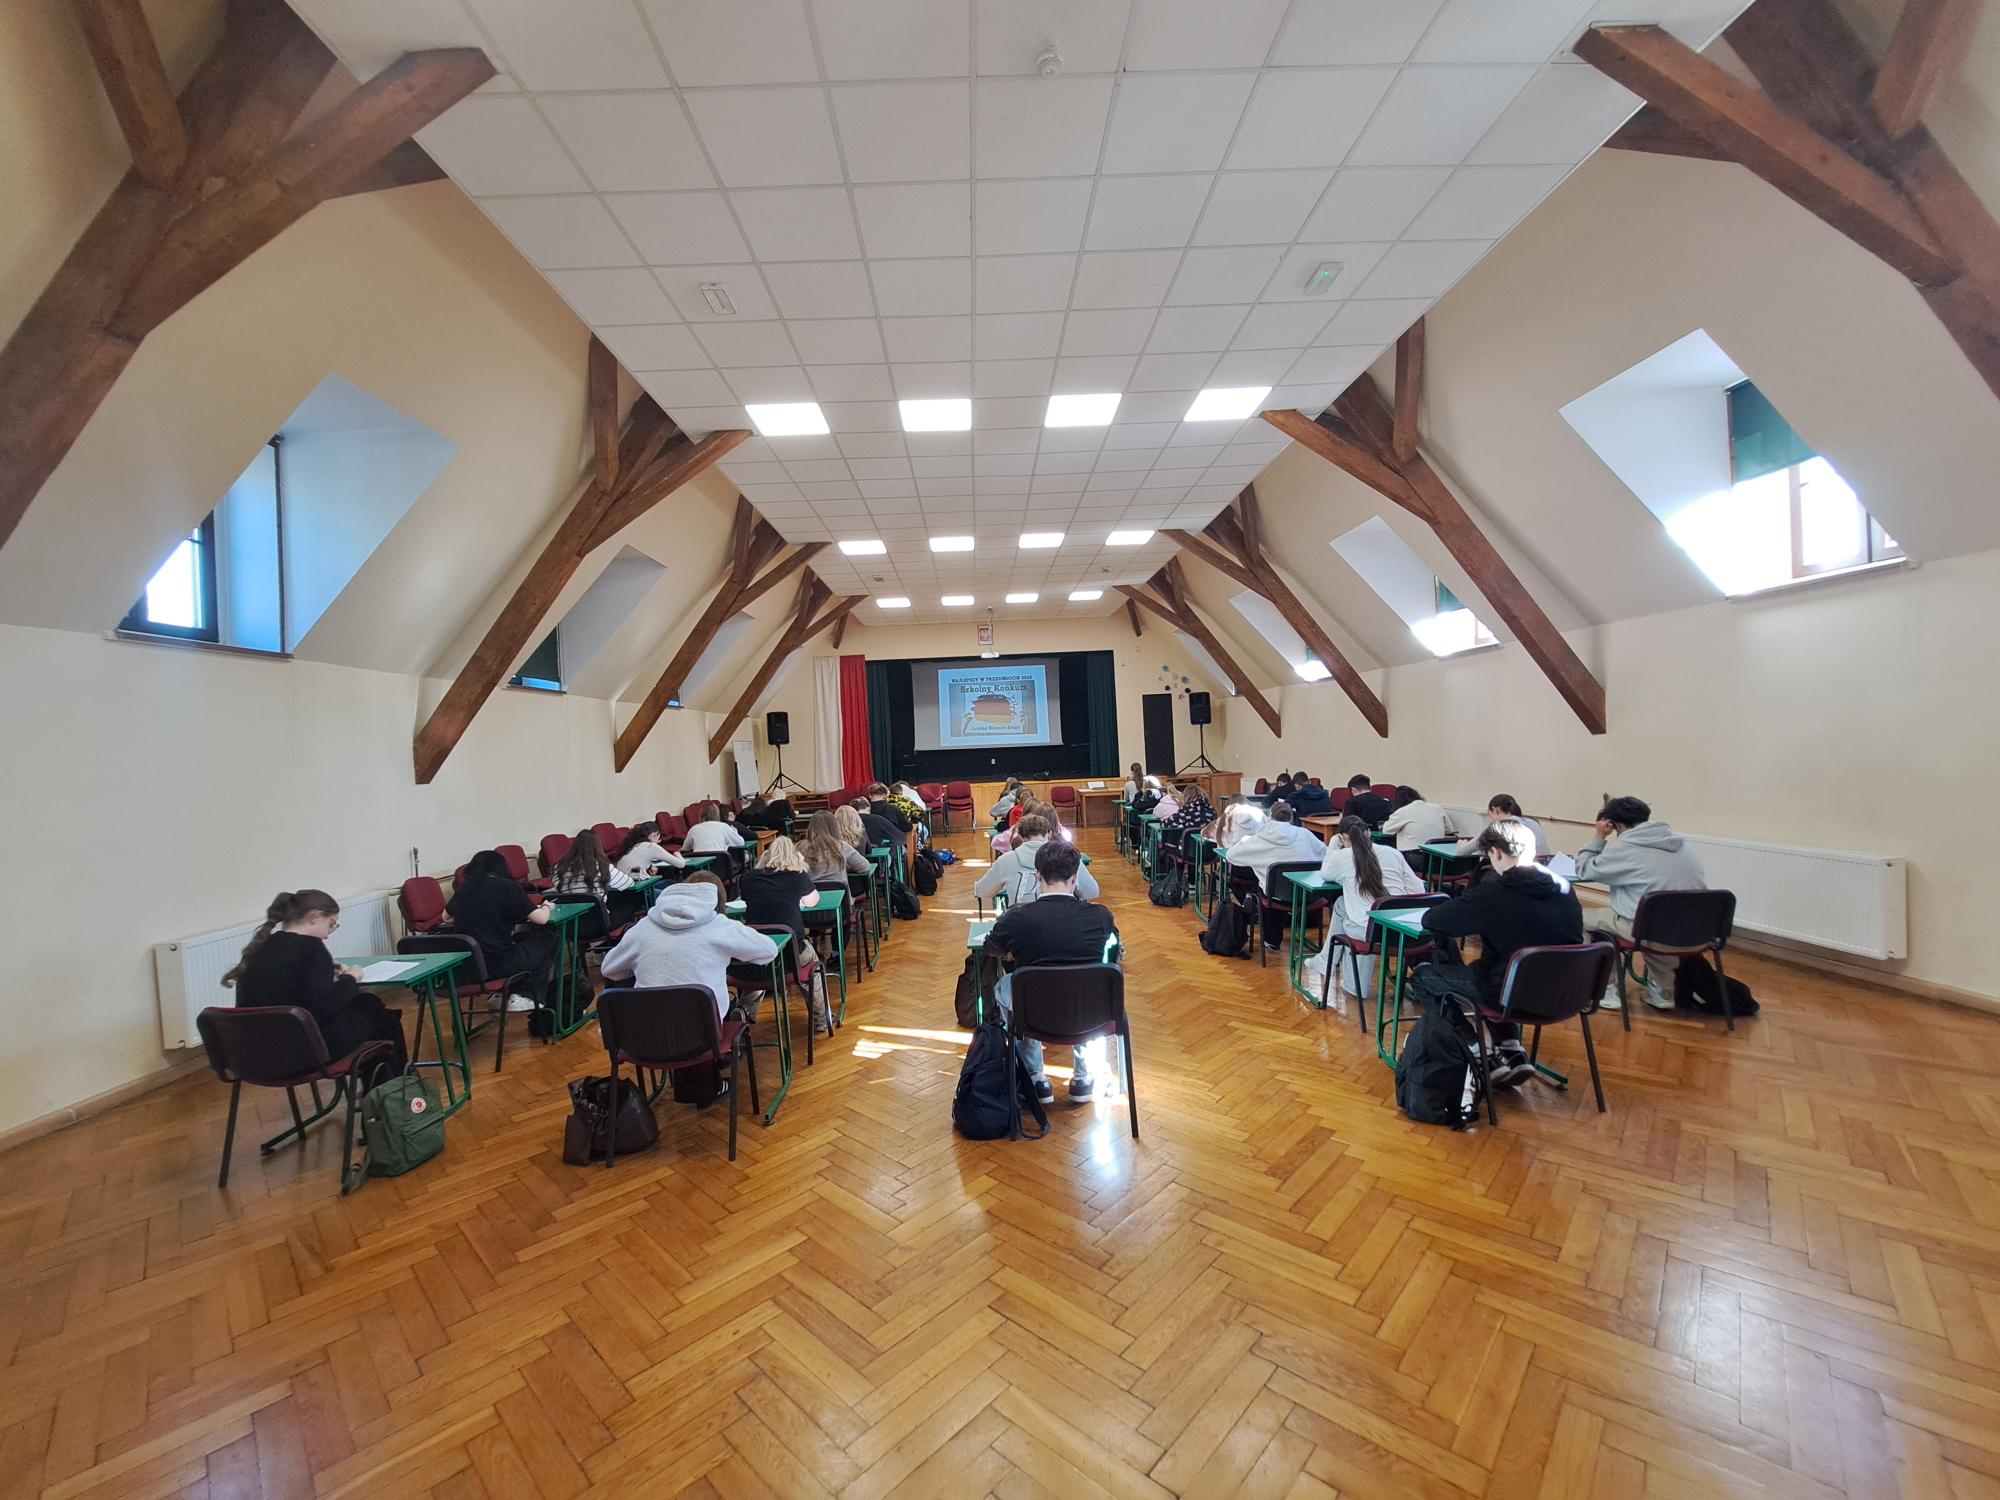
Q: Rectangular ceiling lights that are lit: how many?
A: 12